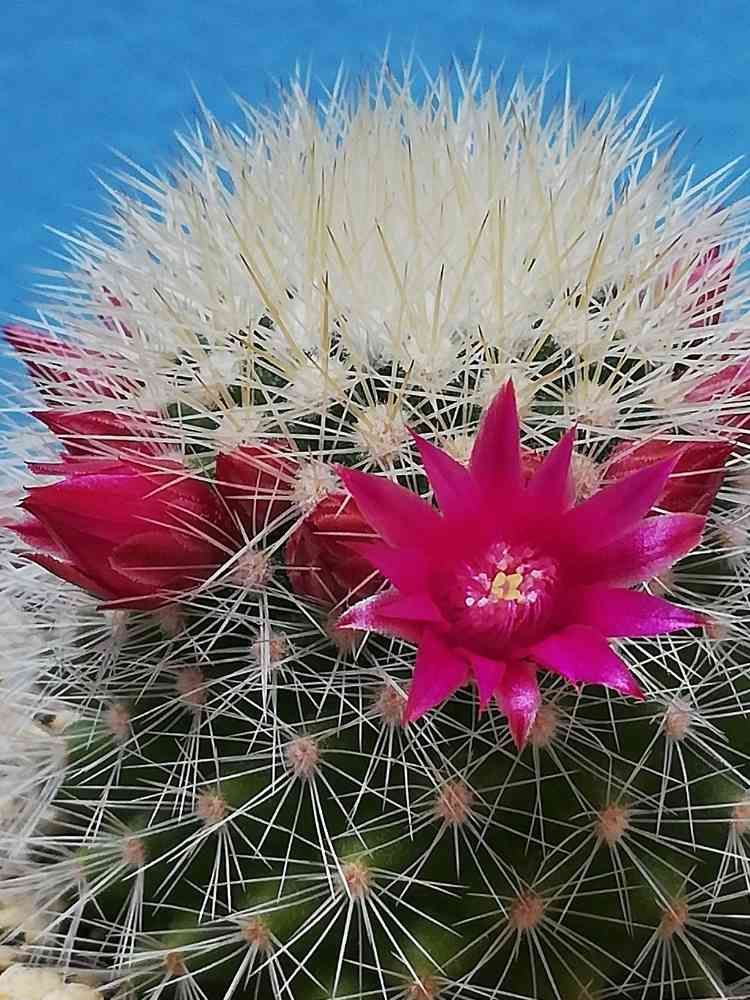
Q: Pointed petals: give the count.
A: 13